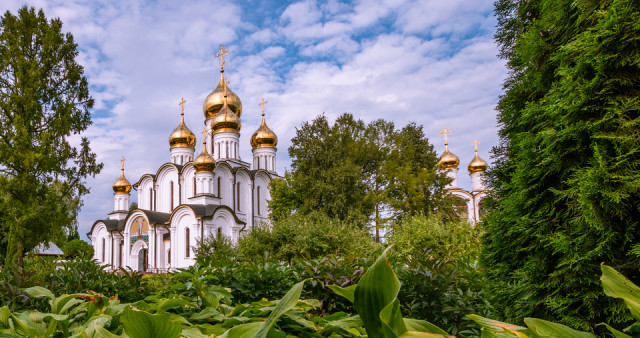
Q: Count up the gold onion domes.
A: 8